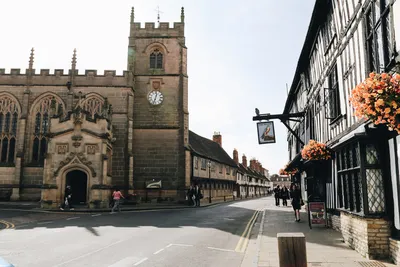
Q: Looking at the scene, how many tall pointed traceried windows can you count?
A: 3